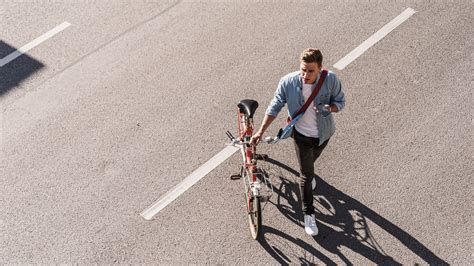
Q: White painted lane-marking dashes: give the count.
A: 3